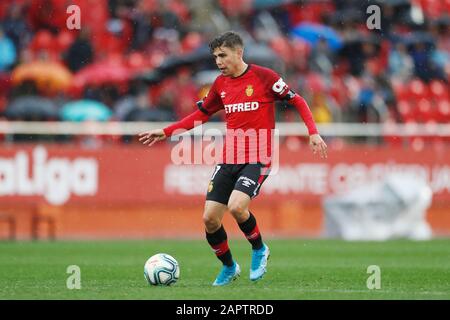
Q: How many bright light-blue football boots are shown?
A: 2